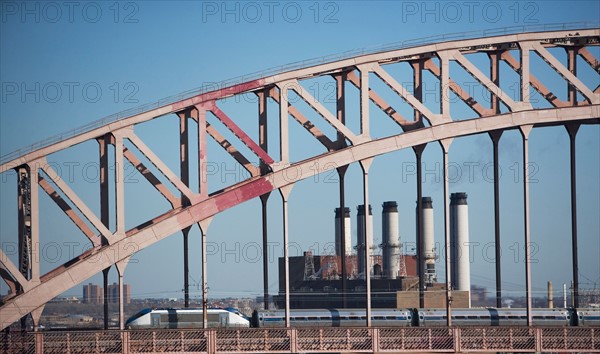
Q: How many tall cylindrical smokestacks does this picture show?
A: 5